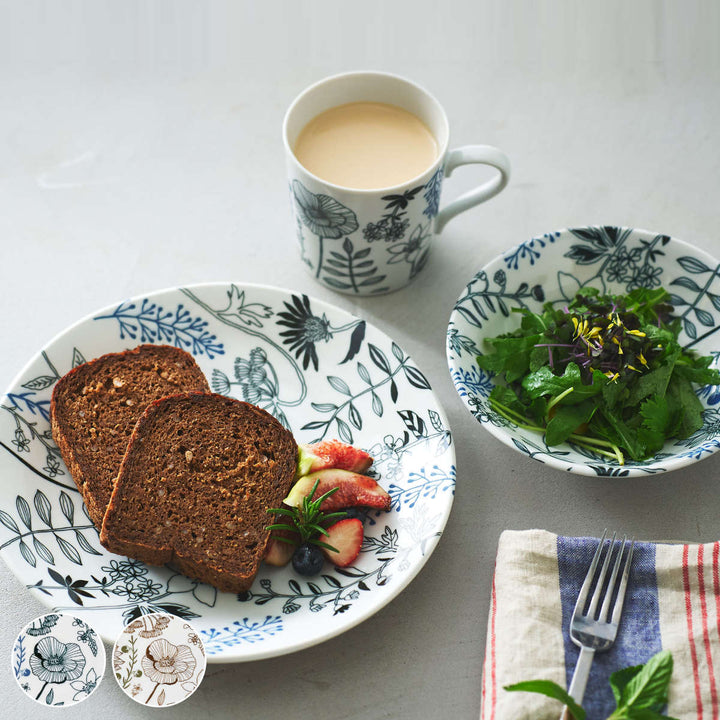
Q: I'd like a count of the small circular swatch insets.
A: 2